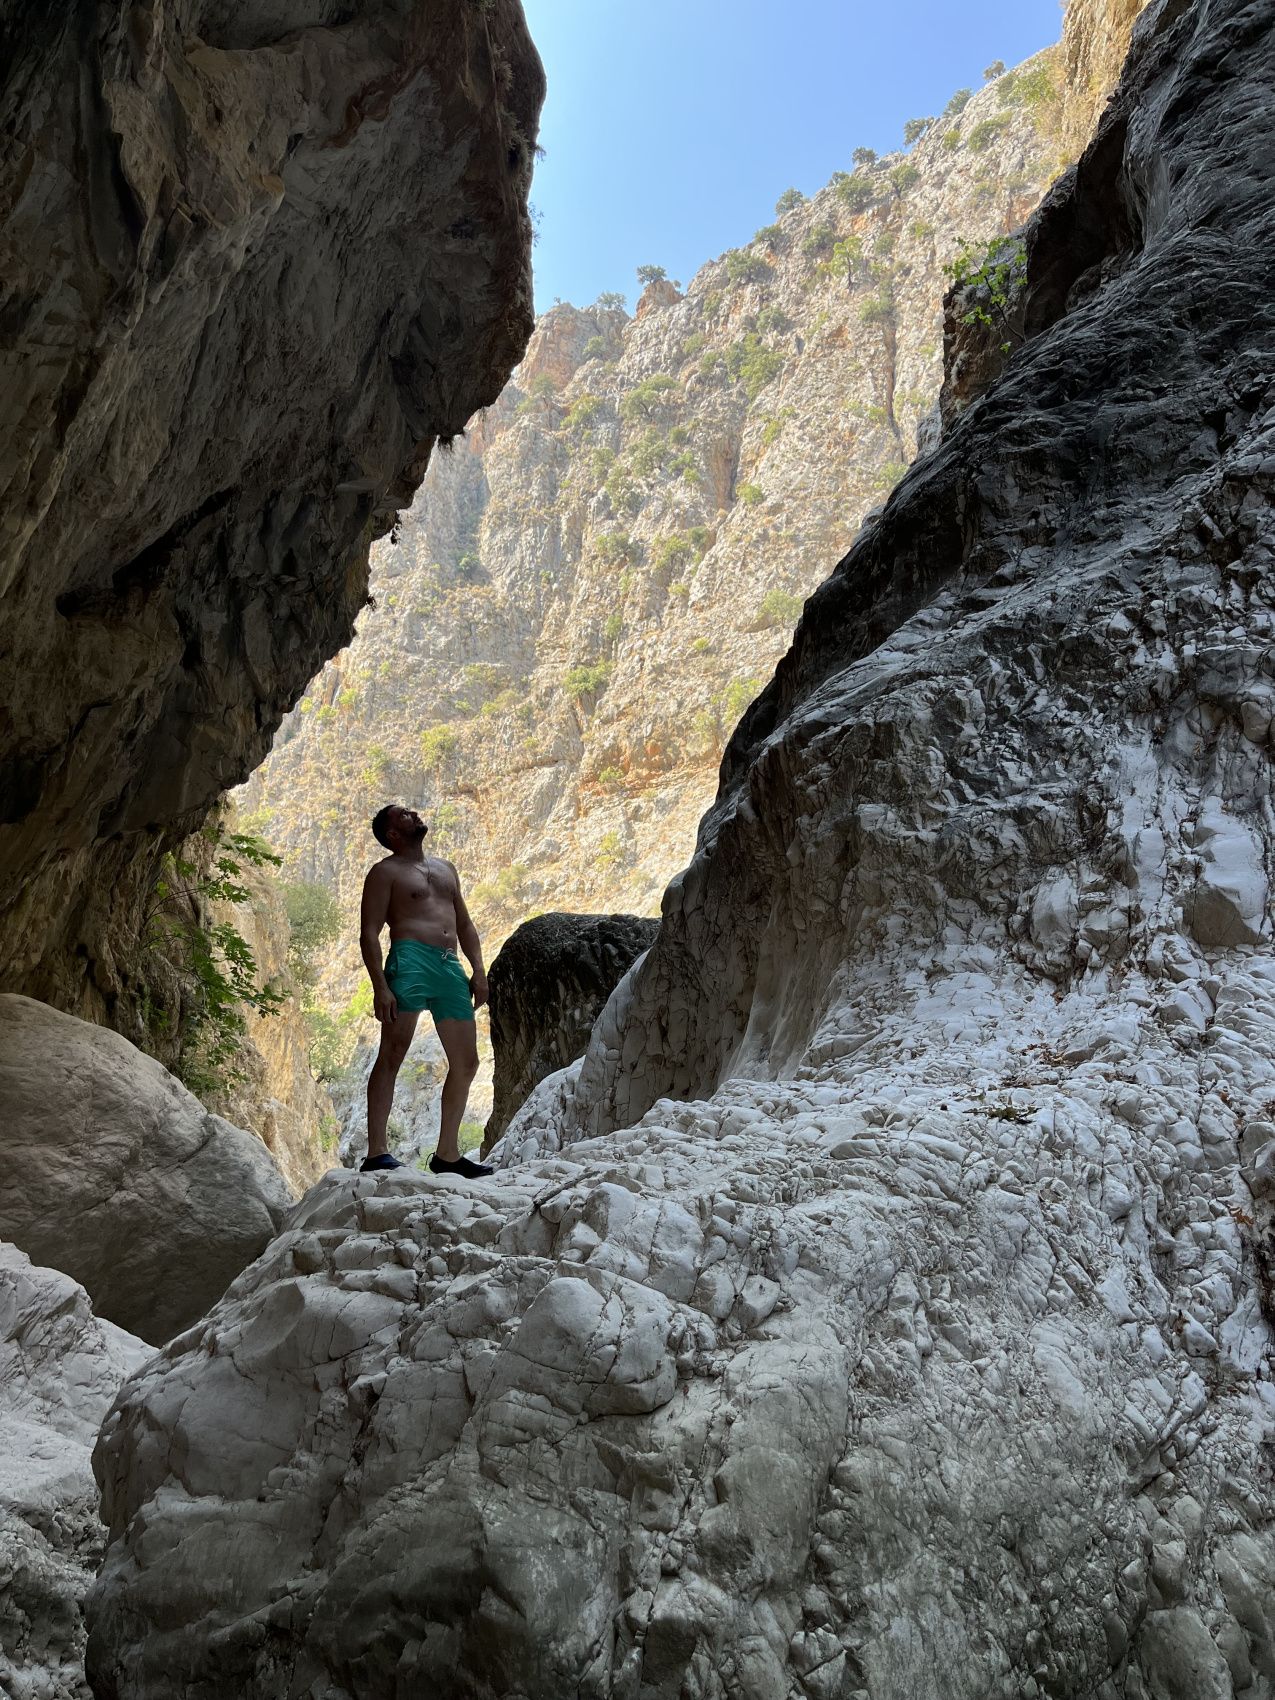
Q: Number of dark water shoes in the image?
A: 2